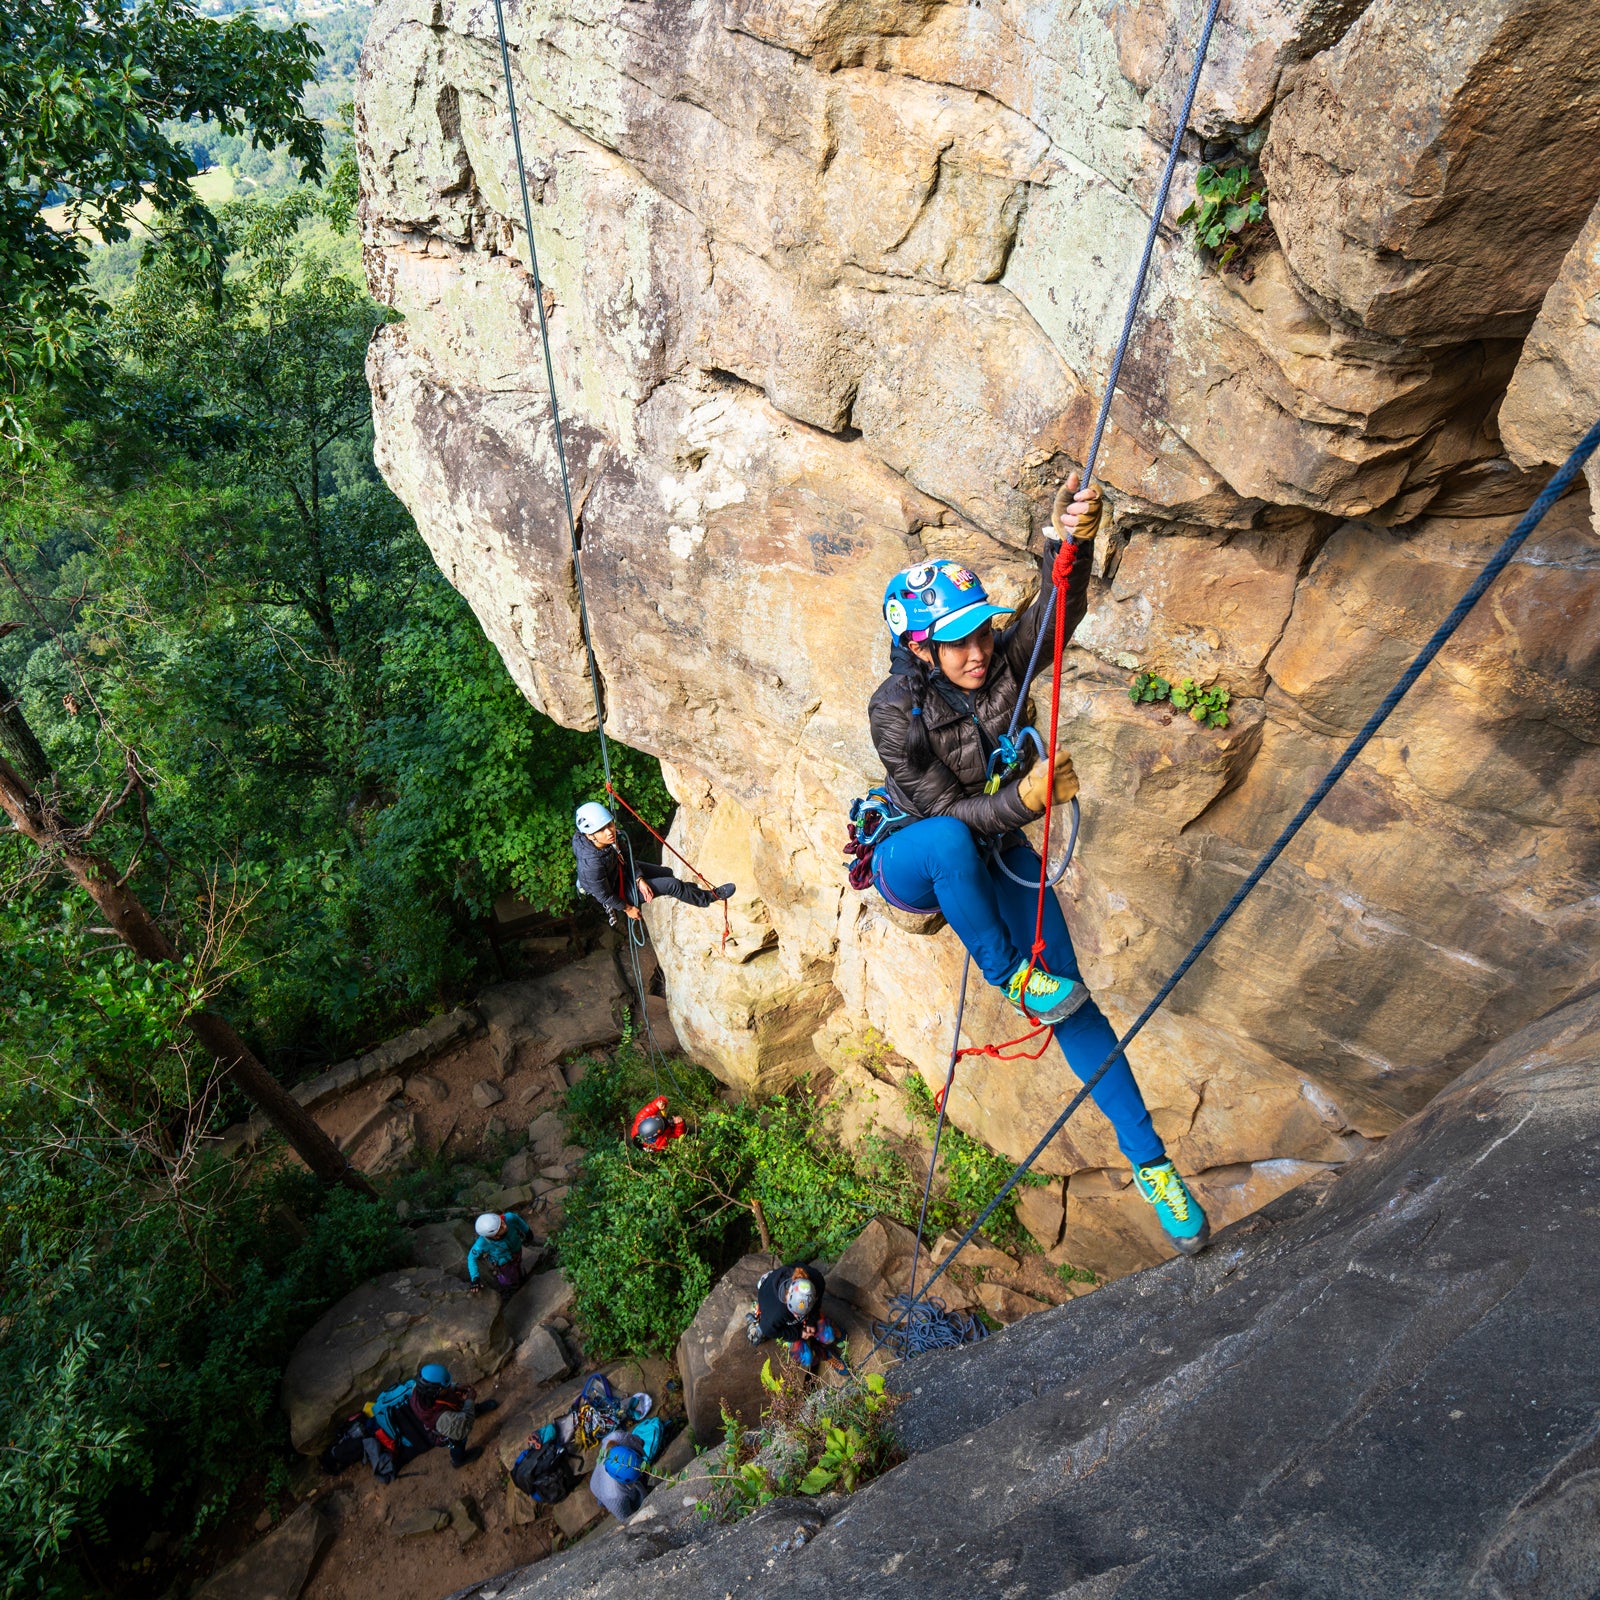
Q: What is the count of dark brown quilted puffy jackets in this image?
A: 1